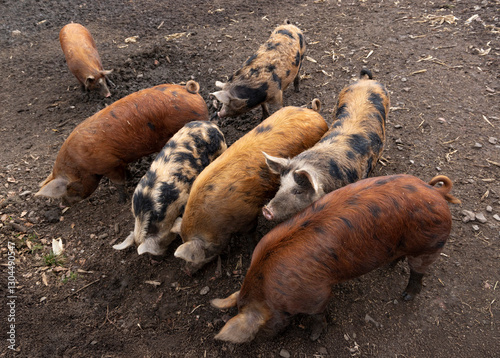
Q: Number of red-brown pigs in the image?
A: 3